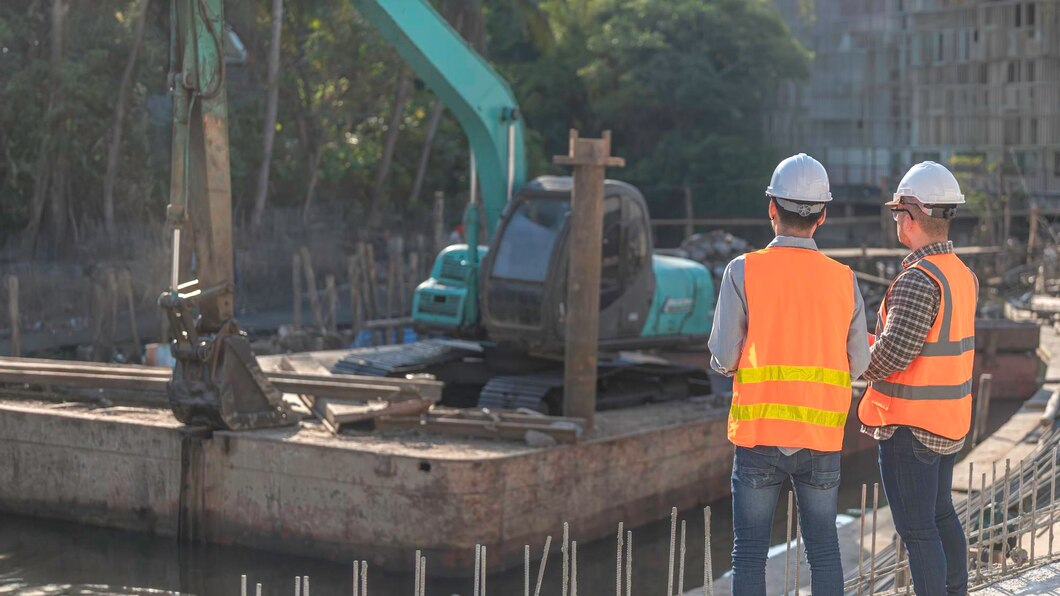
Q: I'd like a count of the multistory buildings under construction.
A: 1